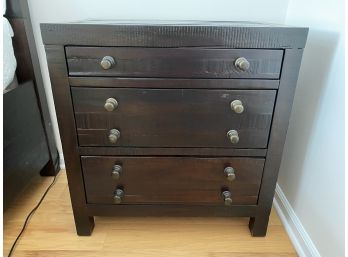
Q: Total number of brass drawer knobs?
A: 10